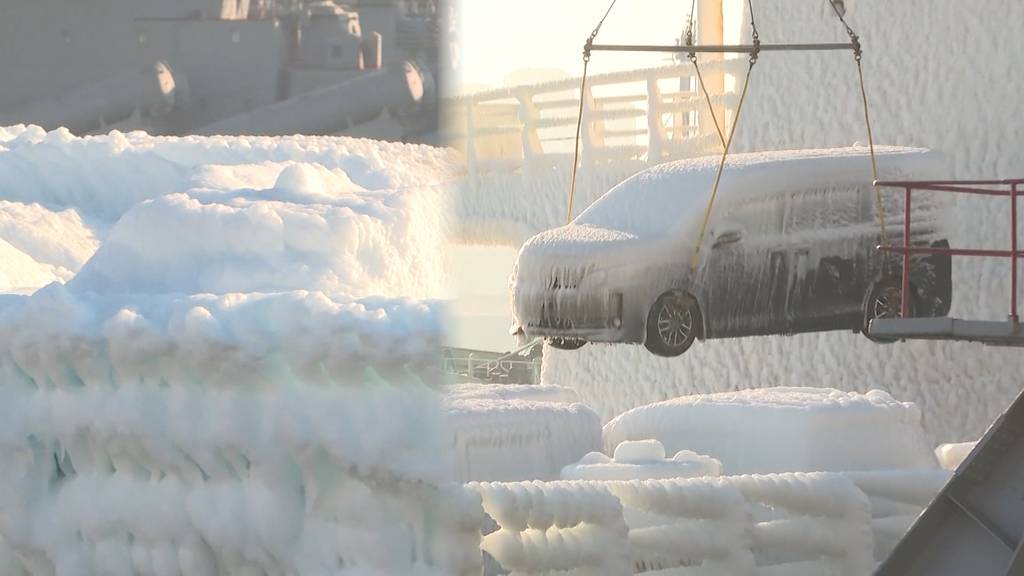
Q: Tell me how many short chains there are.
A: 4